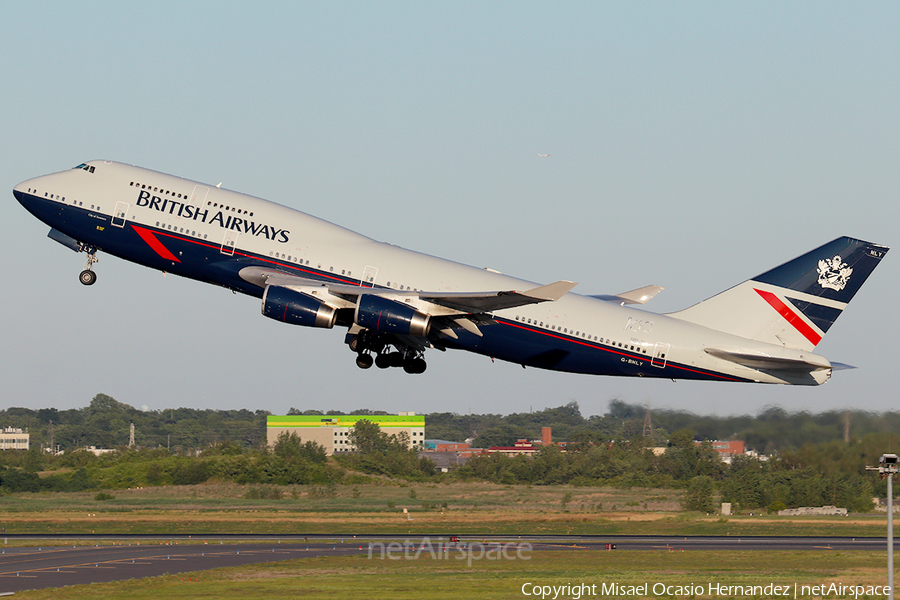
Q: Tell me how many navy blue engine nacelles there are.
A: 2